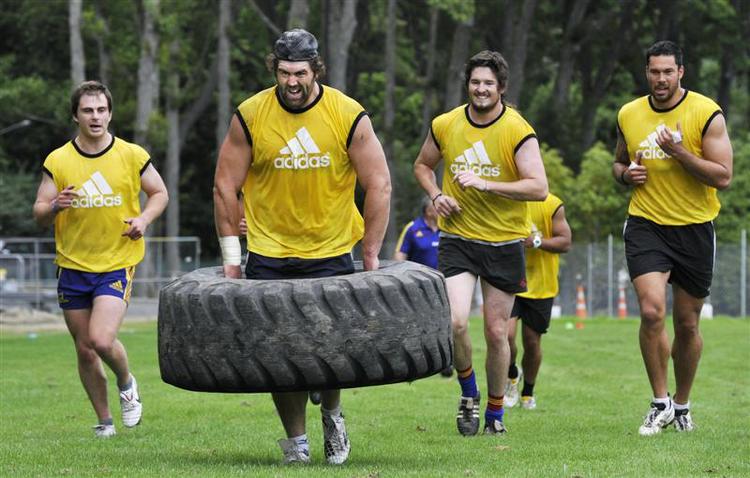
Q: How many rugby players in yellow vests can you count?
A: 5